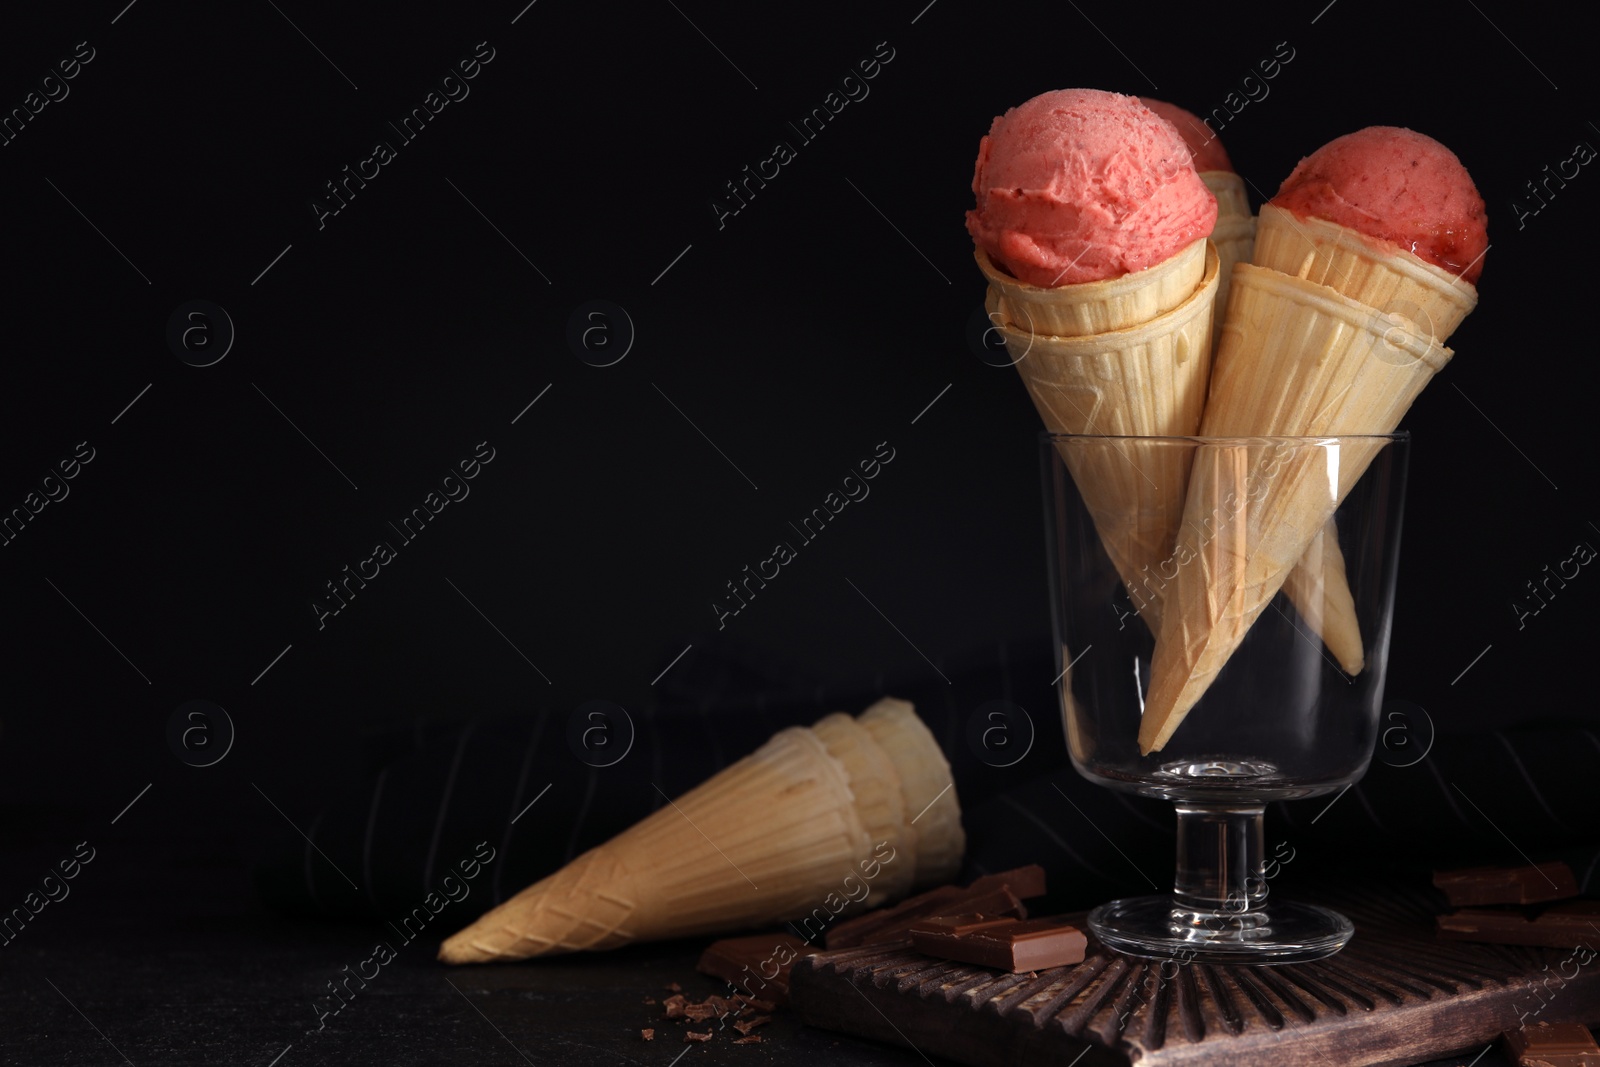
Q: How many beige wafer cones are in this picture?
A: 9